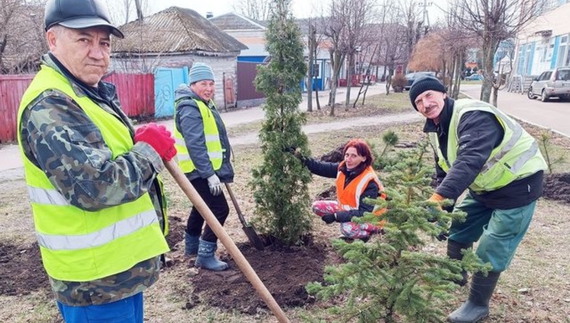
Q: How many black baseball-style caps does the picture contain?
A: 1